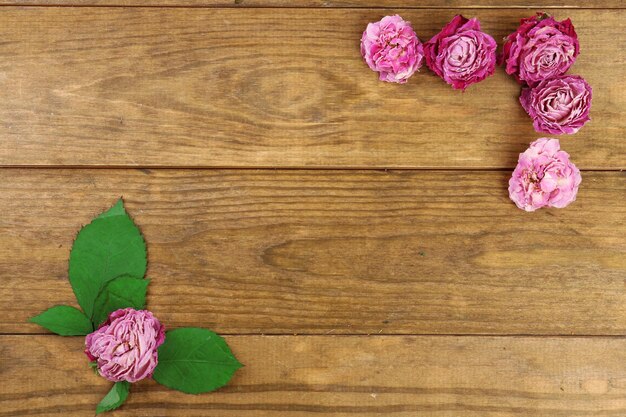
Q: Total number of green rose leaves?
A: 5